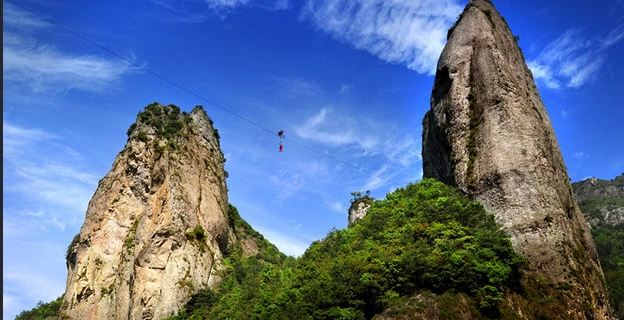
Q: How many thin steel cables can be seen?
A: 1